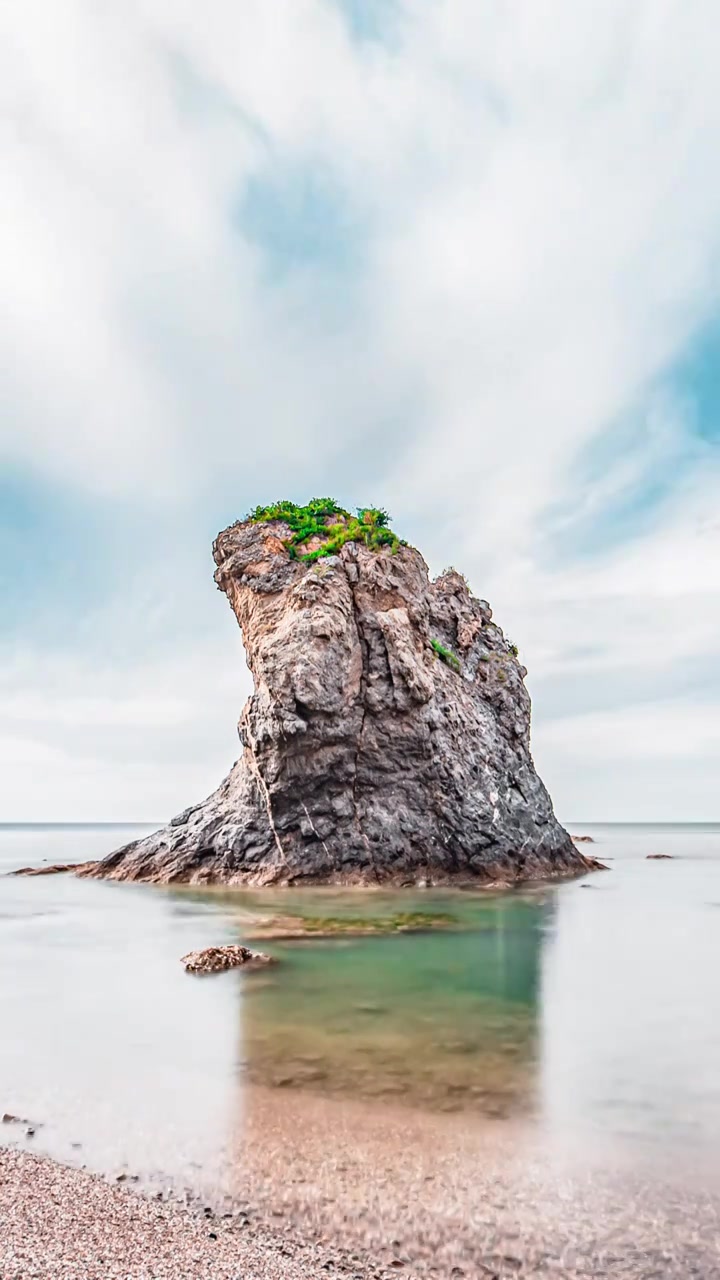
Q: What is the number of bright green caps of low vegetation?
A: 1